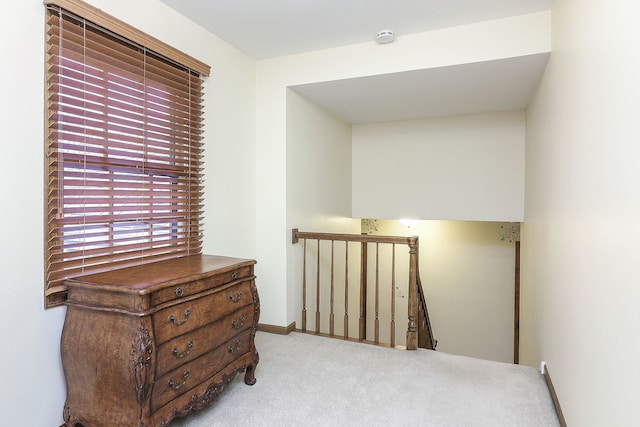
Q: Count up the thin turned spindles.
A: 7